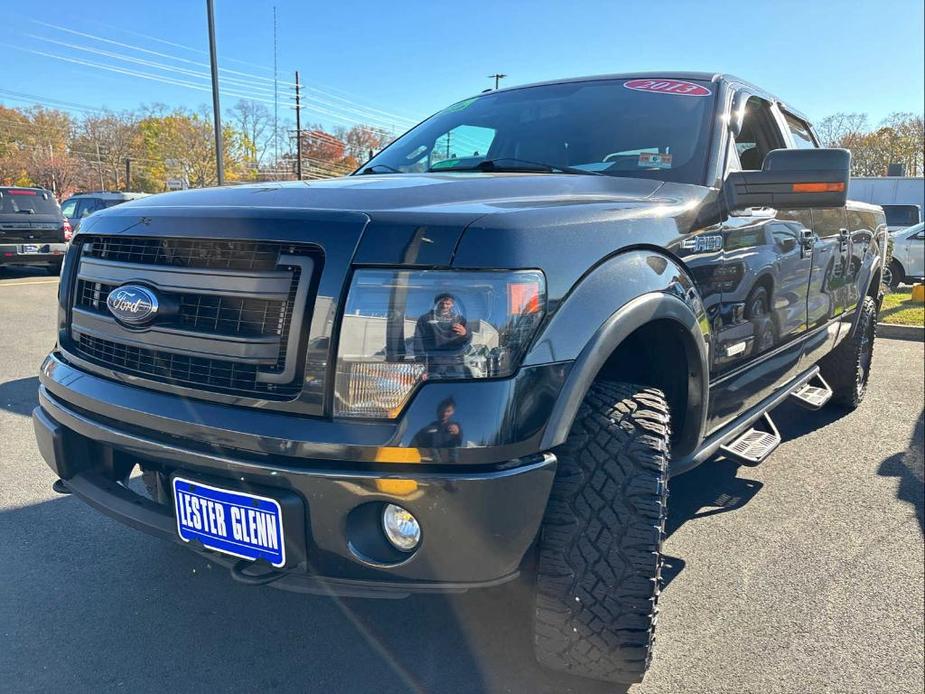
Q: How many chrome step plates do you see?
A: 2